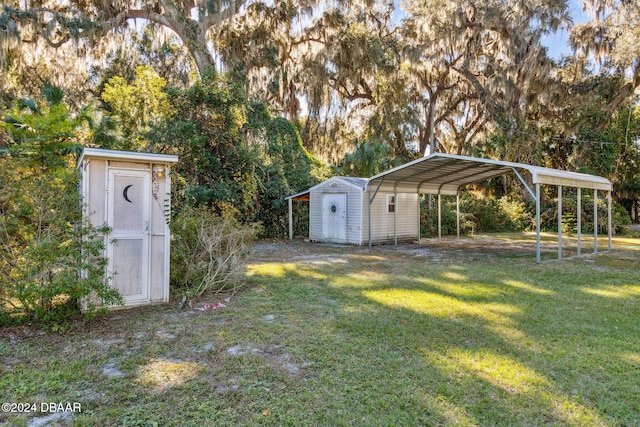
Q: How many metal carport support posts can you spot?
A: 10